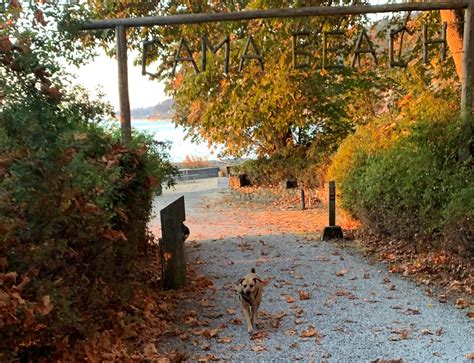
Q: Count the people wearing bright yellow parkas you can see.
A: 0